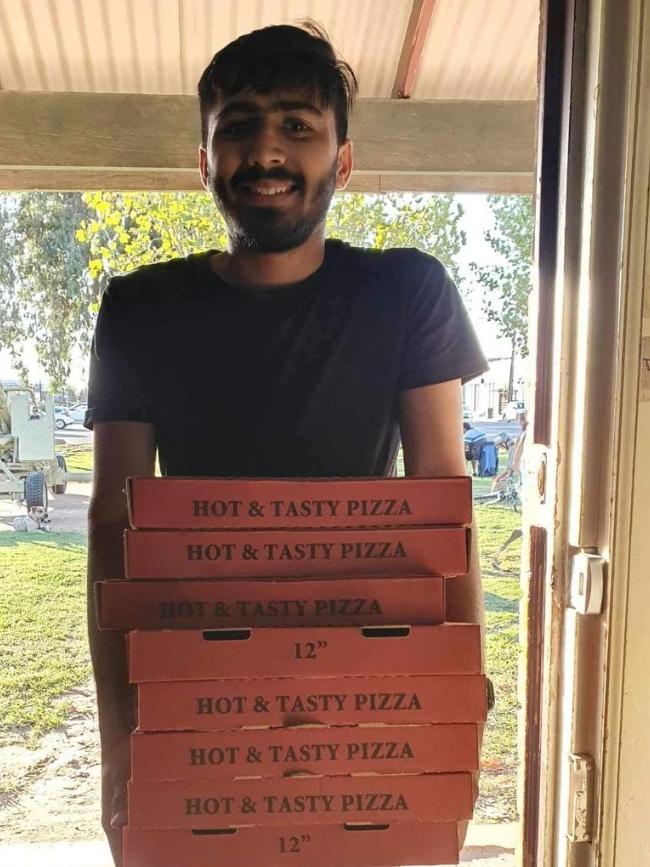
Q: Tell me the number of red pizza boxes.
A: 8